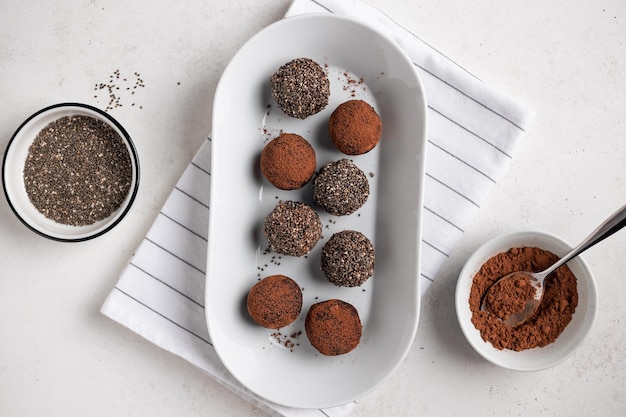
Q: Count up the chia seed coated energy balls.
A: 4